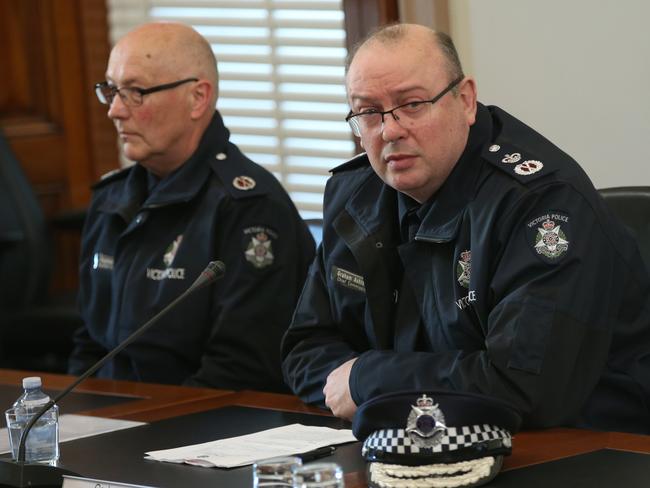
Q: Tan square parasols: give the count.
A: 0